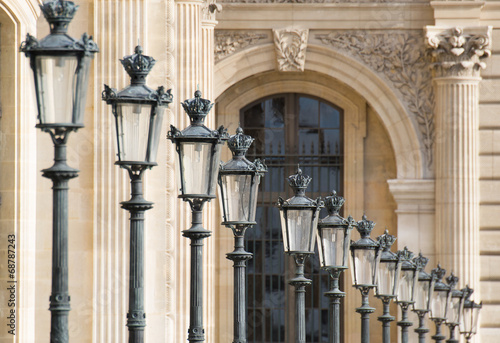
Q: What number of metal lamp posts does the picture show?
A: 13